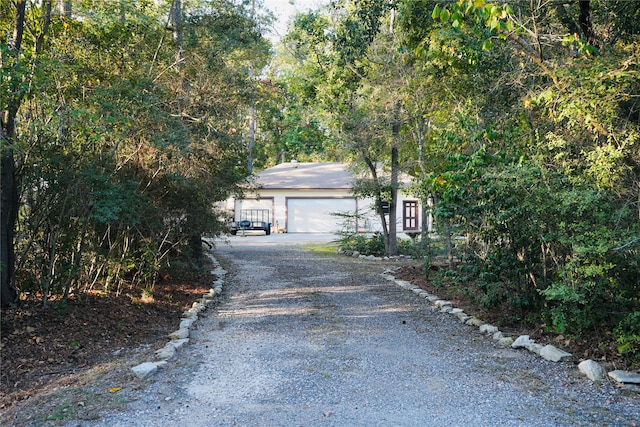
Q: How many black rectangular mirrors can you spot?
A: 0